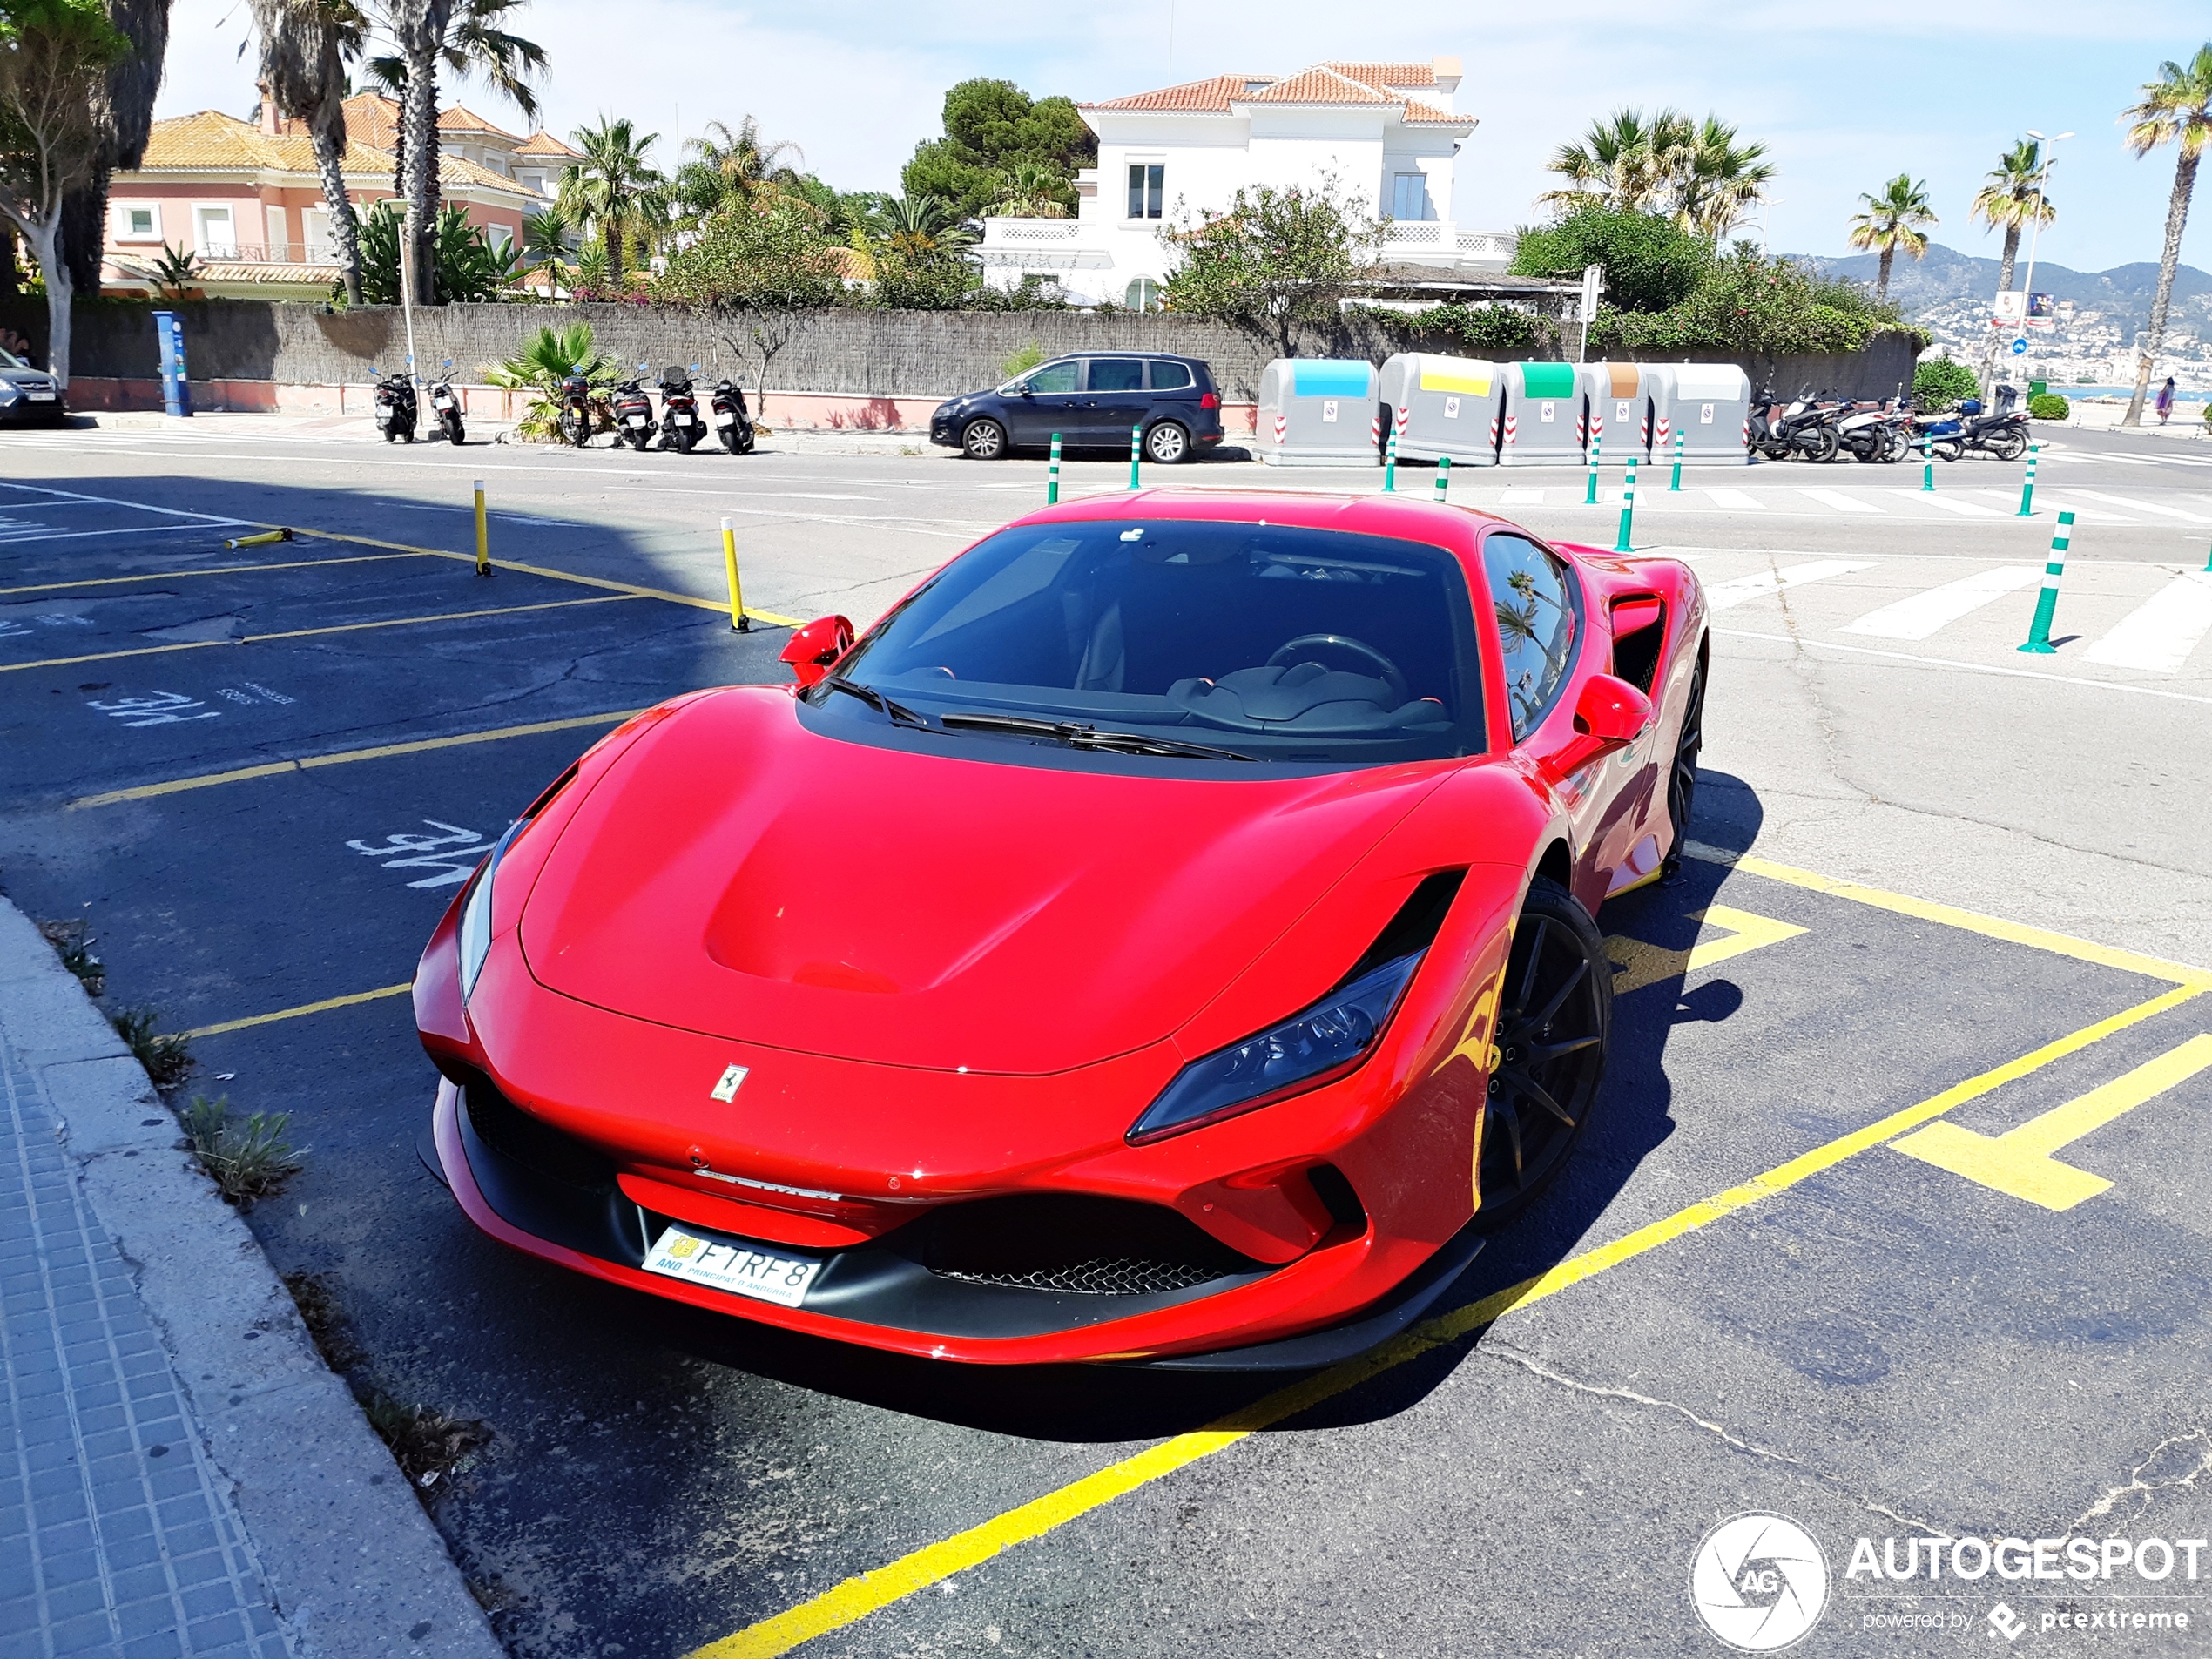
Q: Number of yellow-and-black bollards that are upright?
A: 2